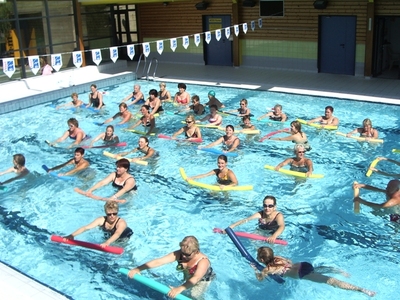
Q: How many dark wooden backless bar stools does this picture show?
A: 0